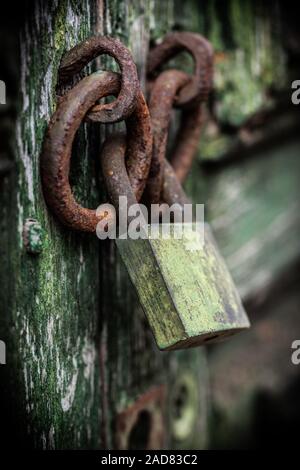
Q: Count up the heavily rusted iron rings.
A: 4